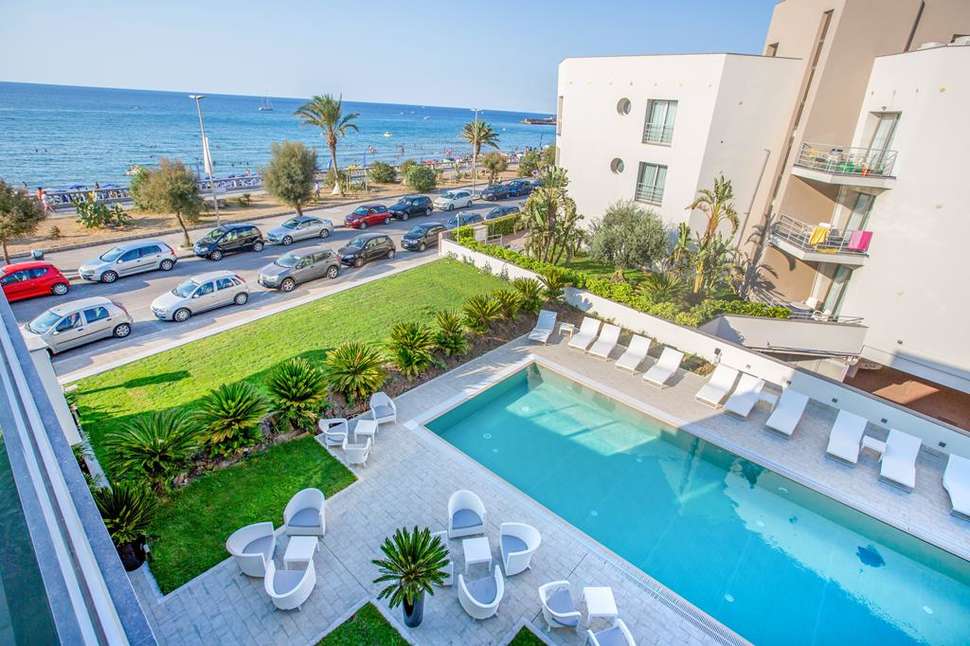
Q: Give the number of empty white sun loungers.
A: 11